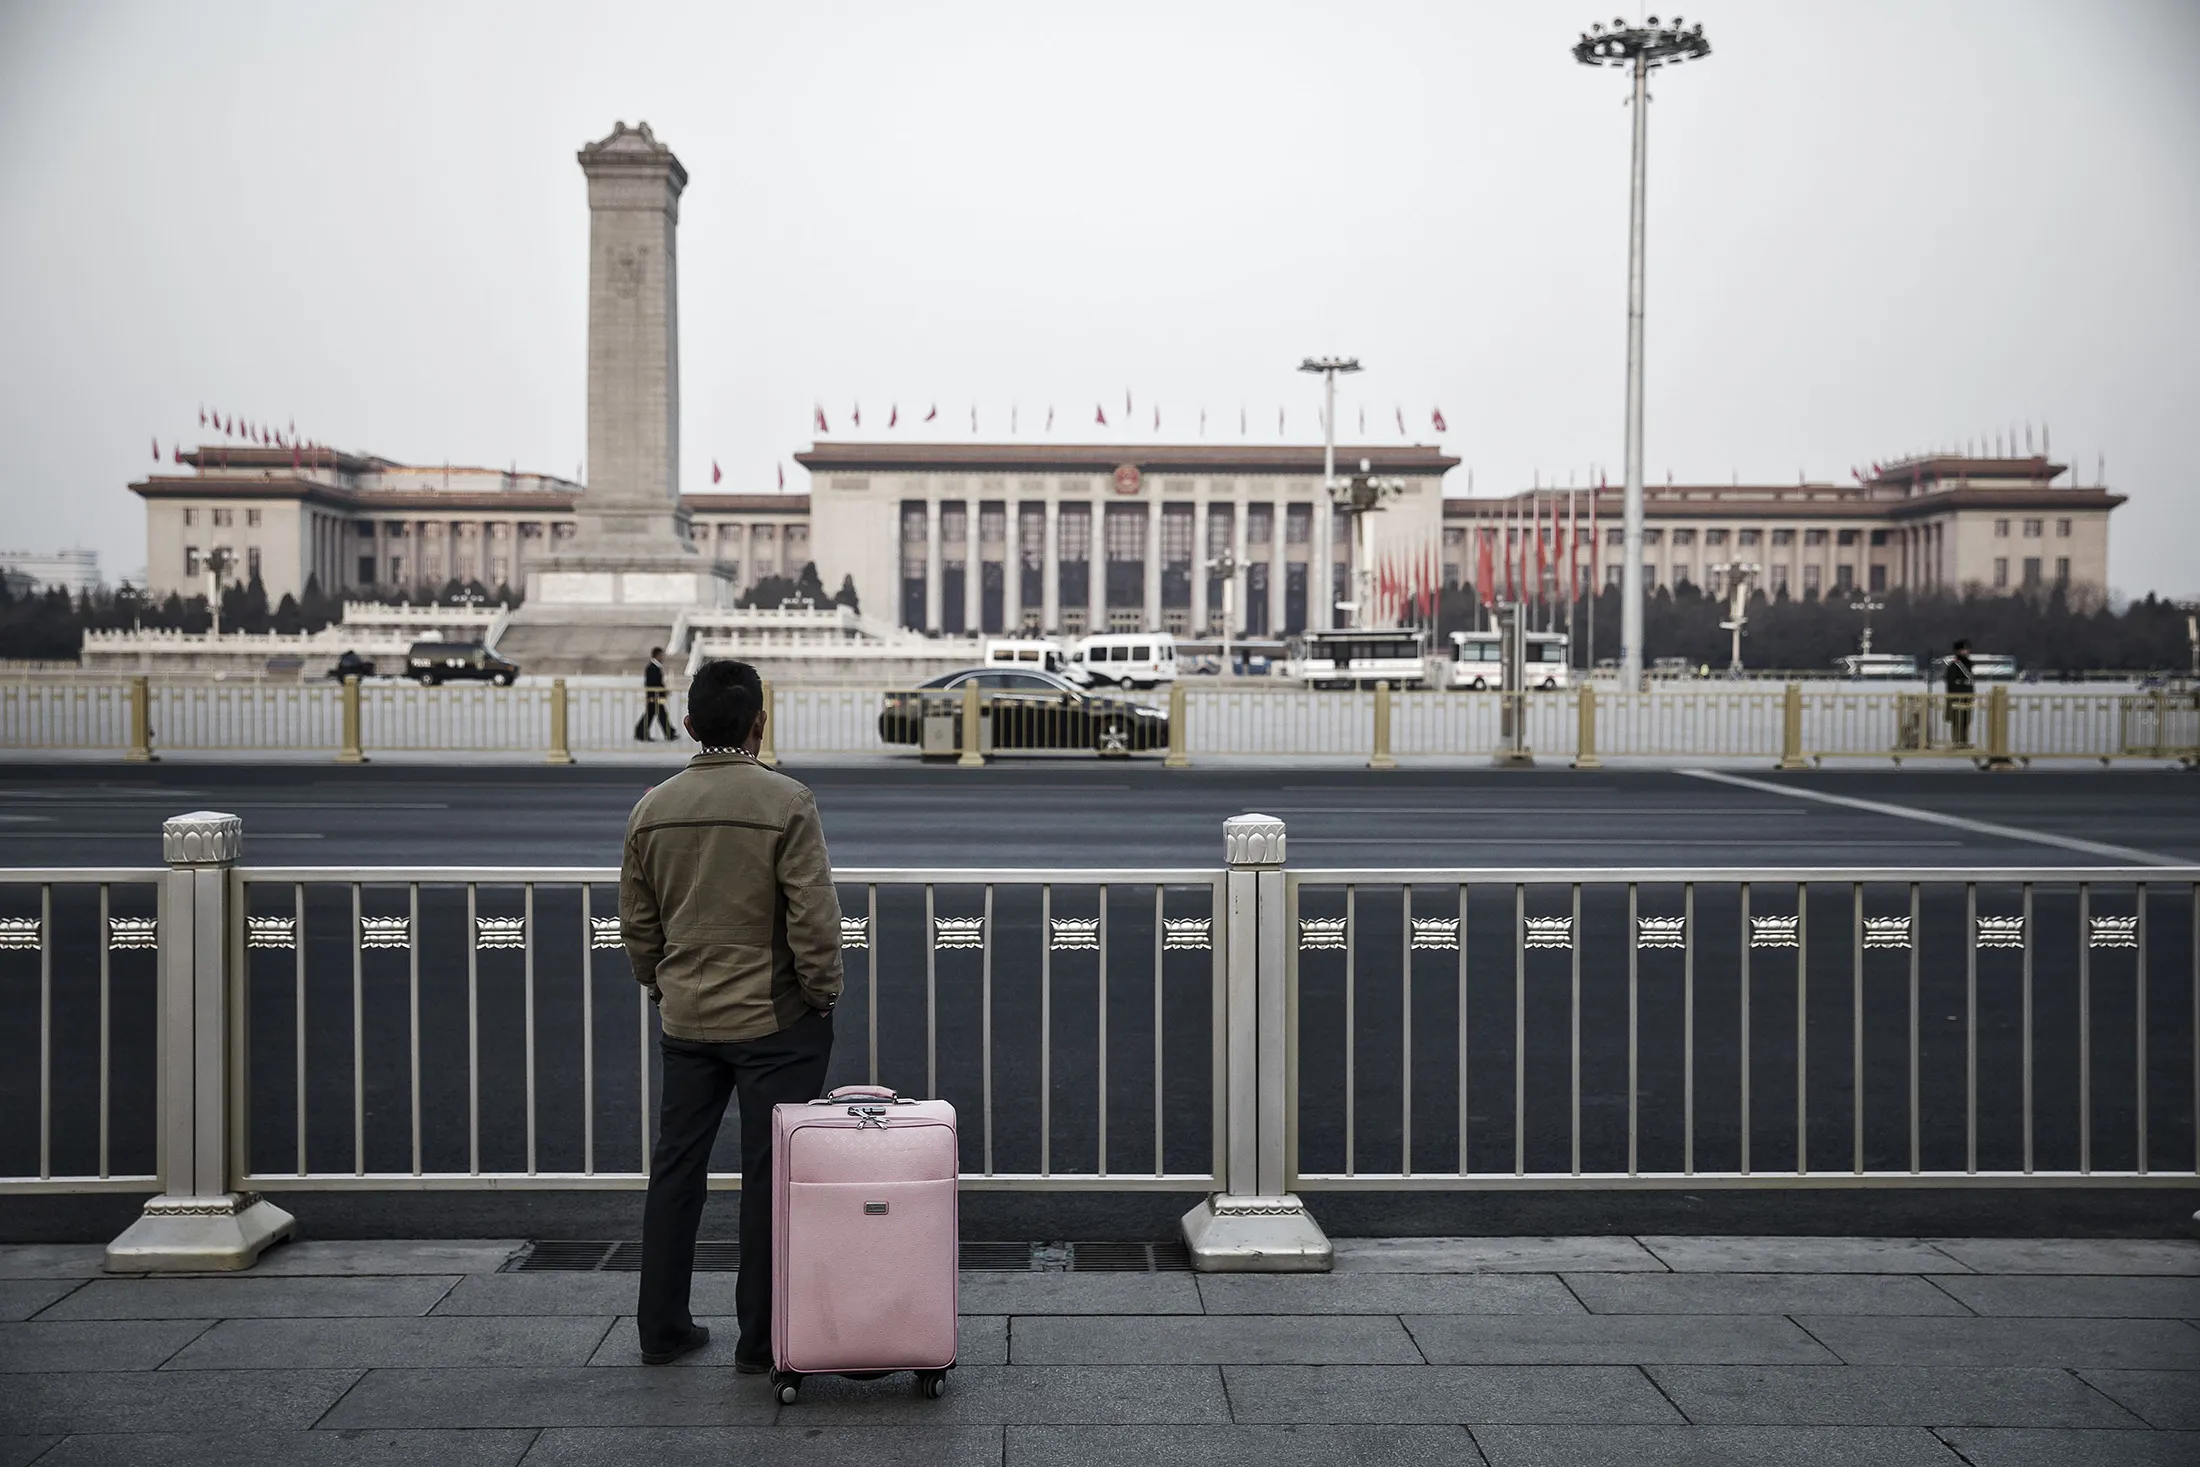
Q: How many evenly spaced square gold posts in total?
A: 10